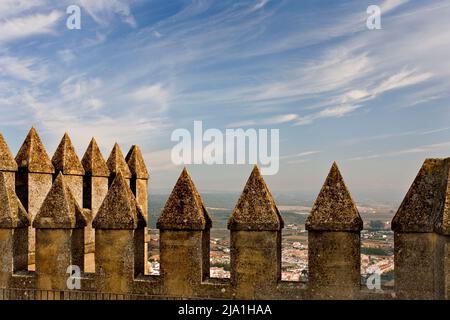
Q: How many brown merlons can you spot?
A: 13